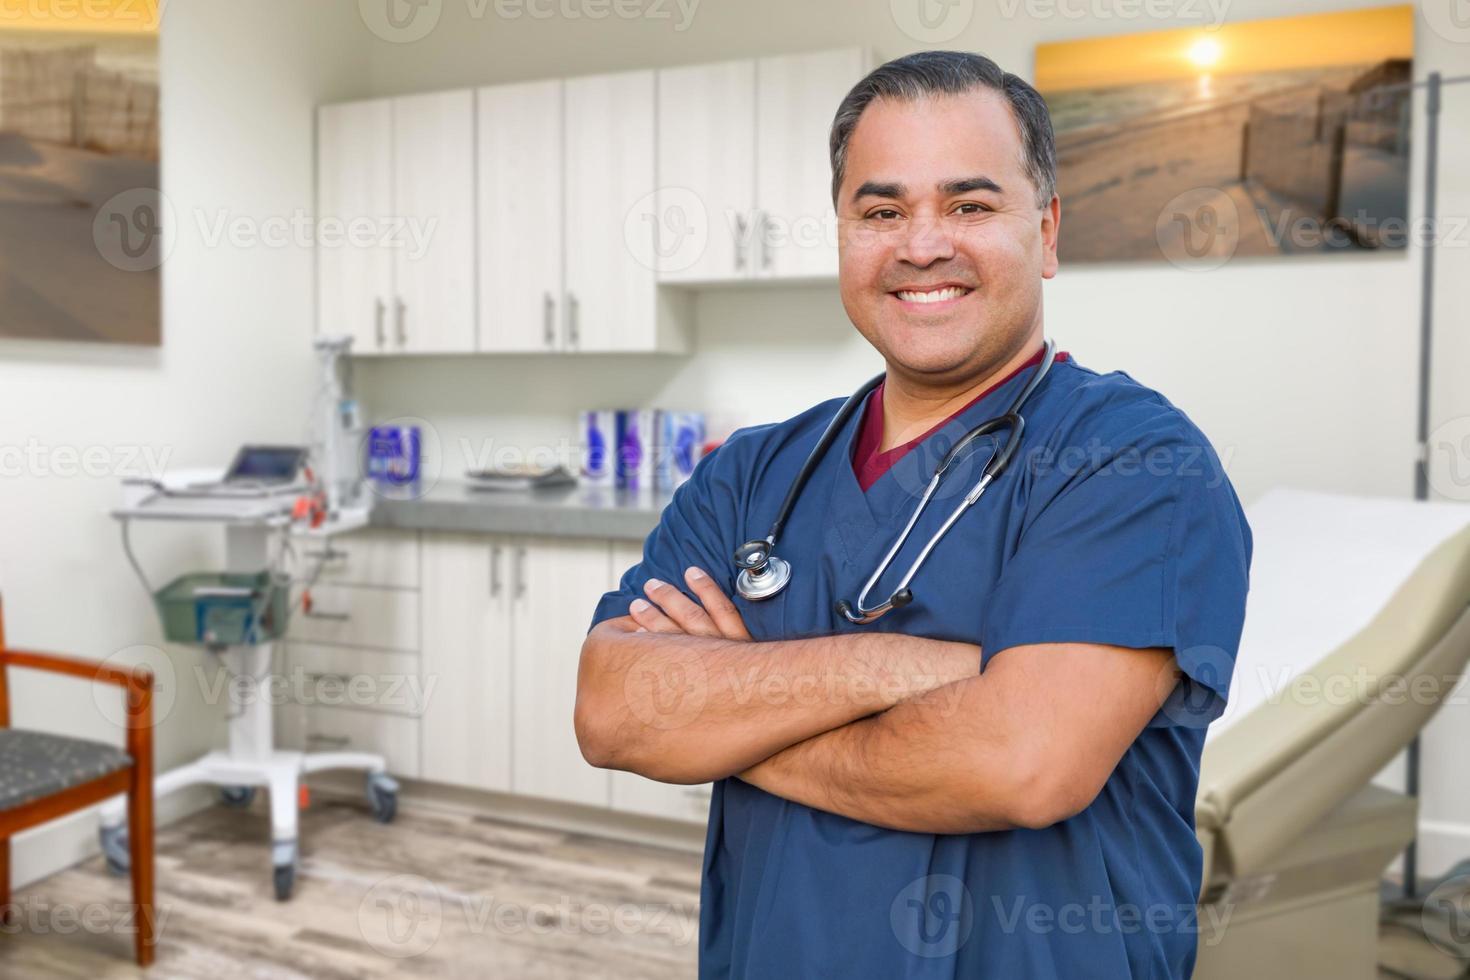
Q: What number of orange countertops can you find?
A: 0